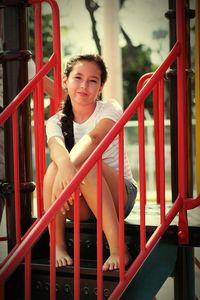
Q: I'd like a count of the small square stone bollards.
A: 0